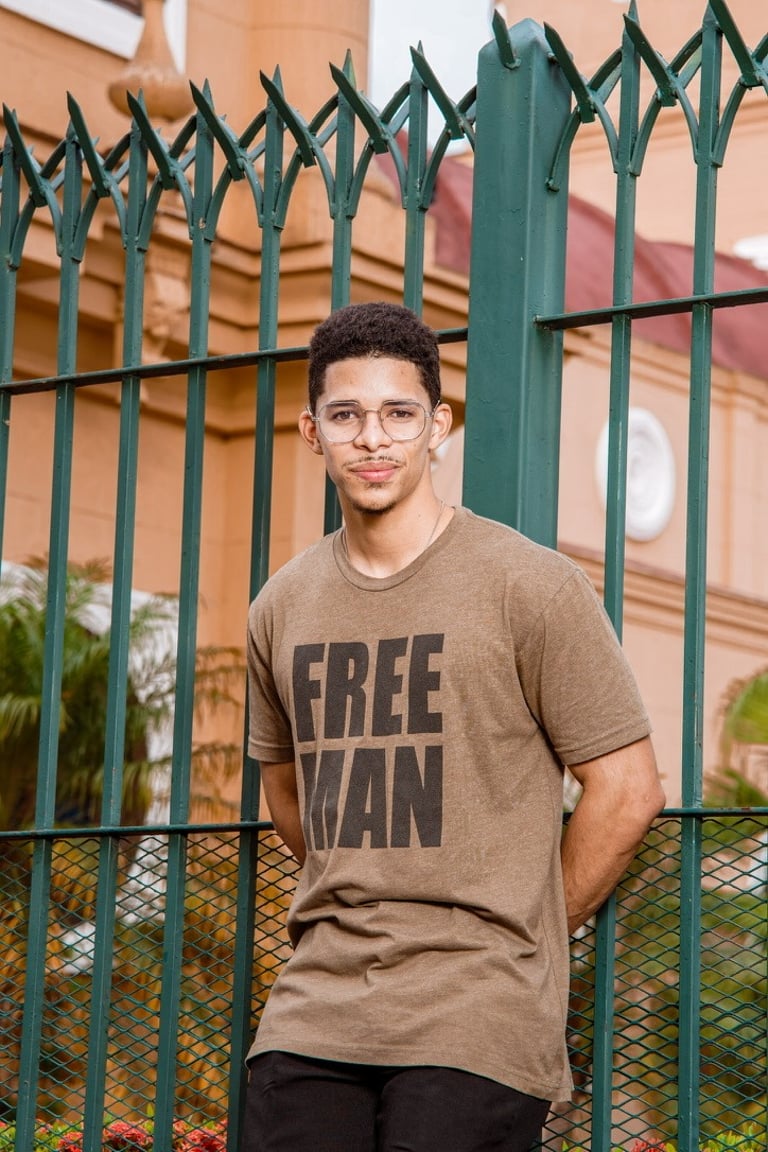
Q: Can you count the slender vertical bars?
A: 9